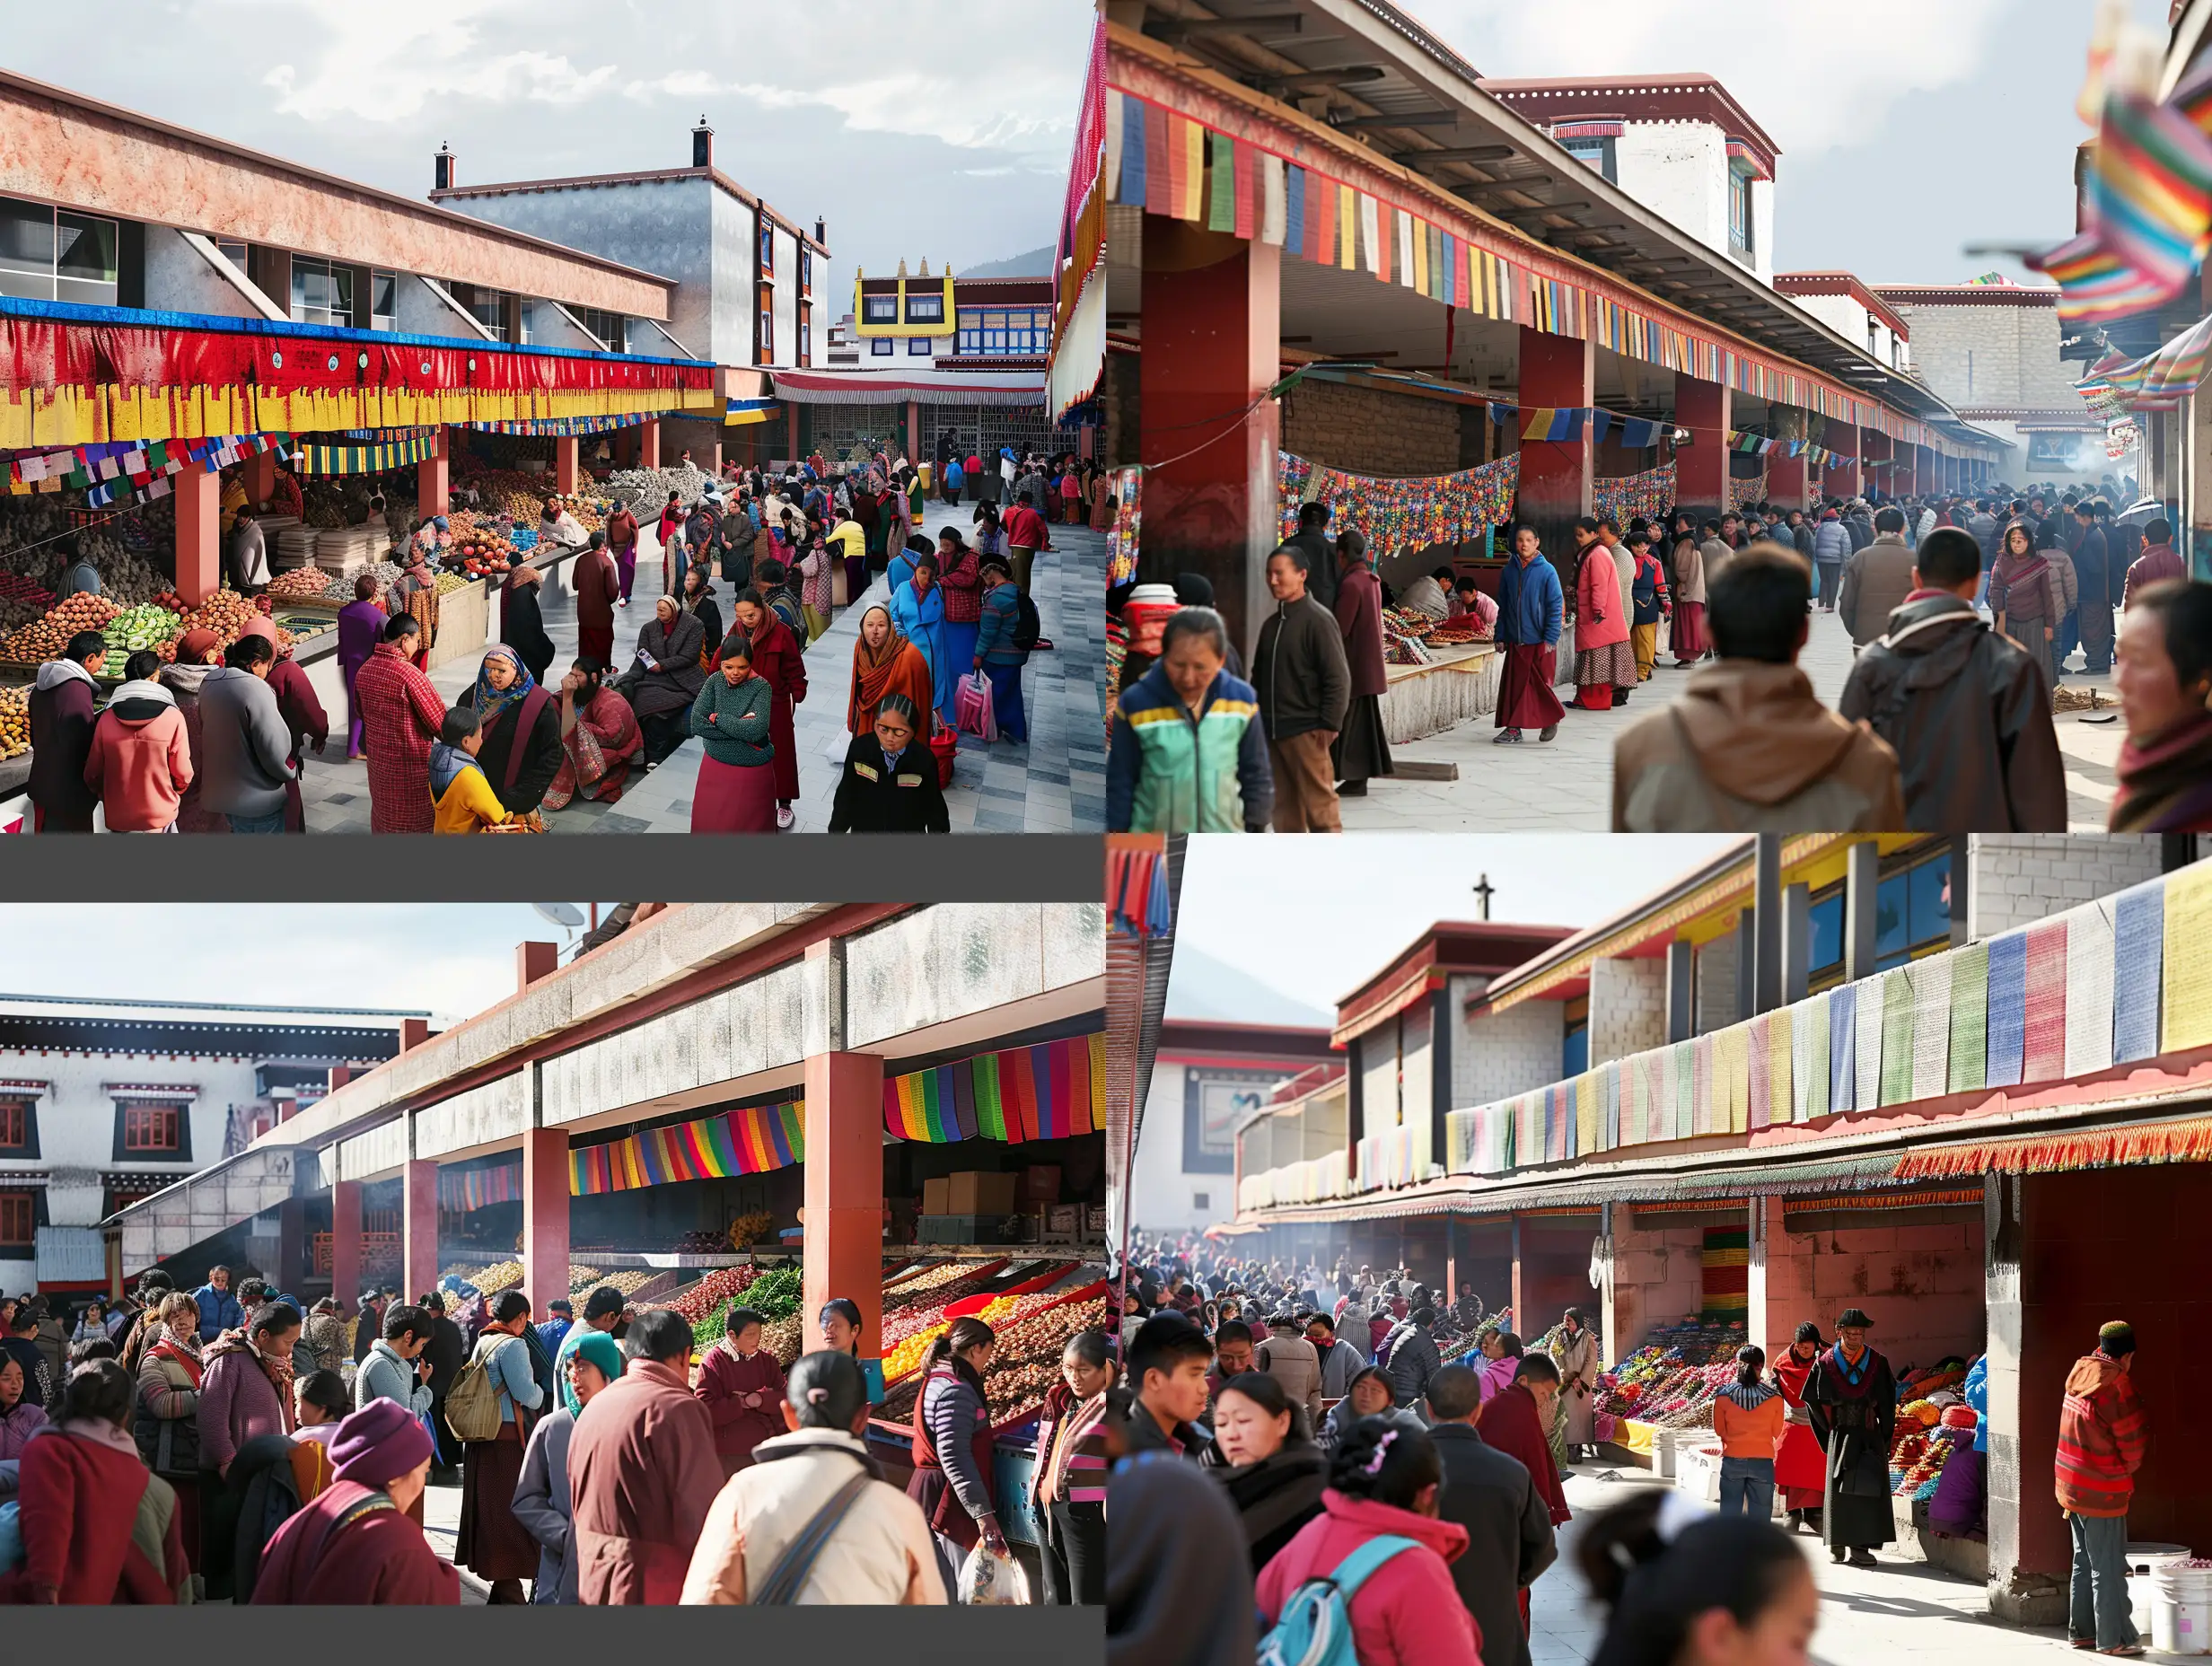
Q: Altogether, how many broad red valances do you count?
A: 1